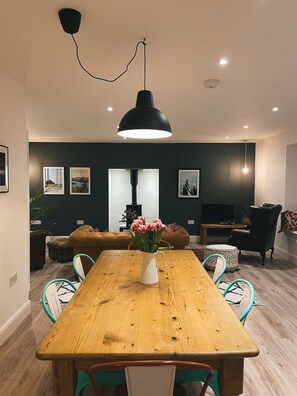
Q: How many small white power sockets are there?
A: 4